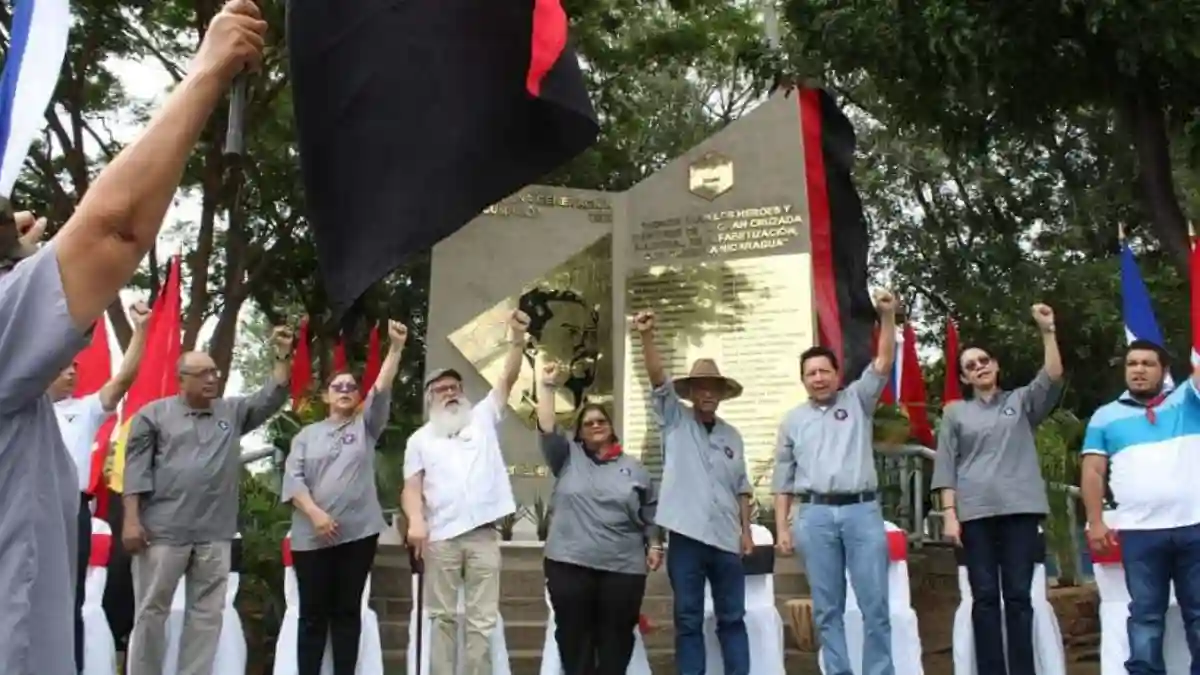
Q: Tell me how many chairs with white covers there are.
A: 9